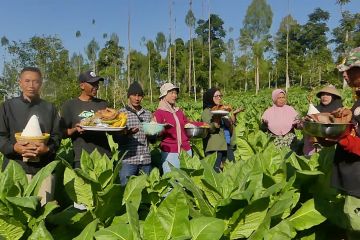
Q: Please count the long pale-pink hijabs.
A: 1